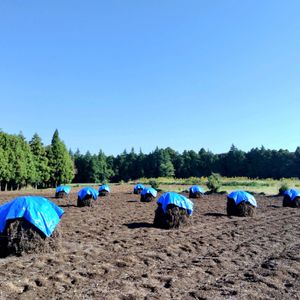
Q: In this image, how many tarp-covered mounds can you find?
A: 10